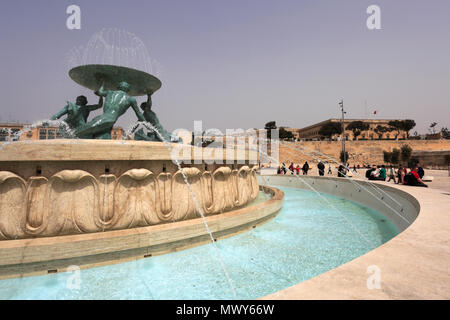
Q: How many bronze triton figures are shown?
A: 3